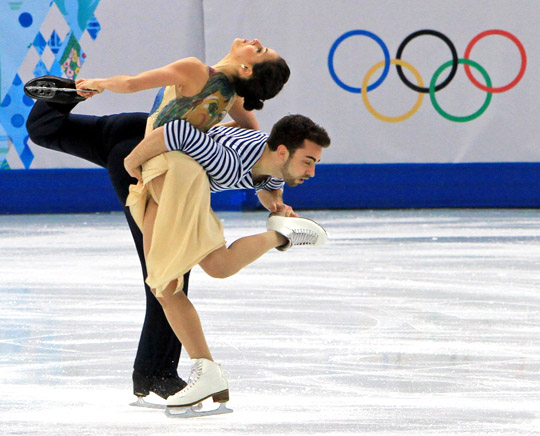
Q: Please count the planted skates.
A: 2